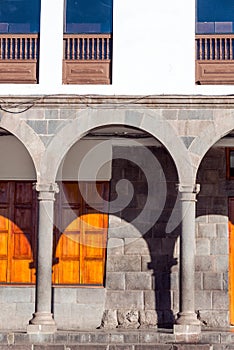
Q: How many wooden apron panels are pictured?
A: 3